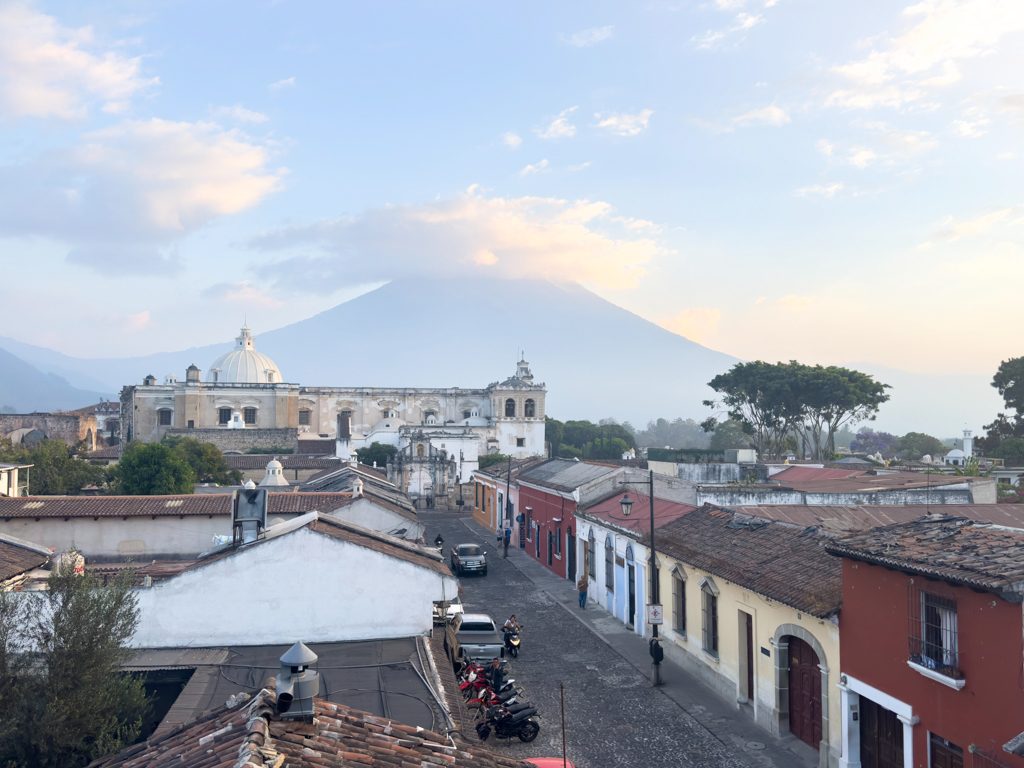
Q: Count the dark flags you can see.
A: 0